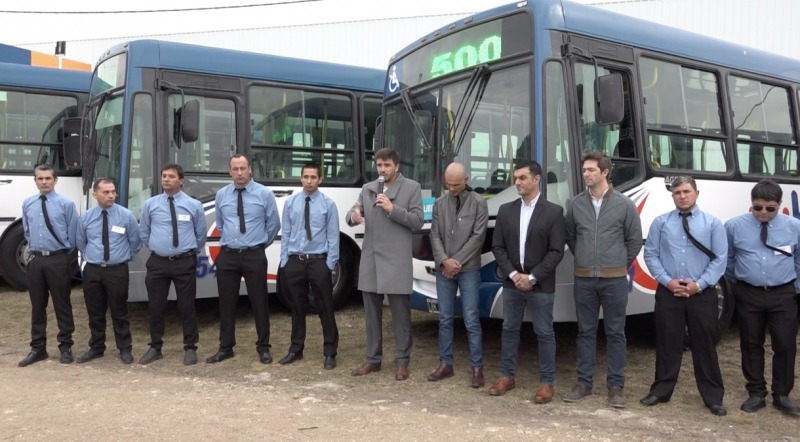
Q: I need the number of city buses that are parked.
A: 3